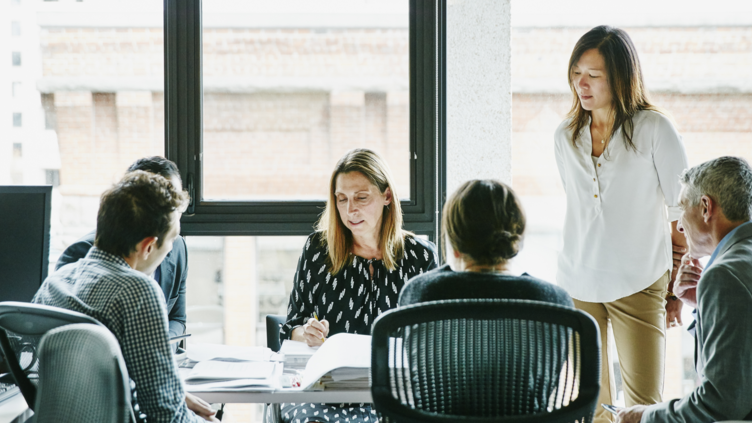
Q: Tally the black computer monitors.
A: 1